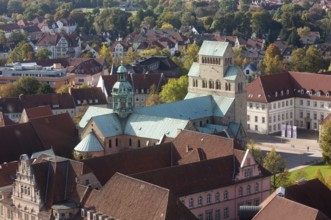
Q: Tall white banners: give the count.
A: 3